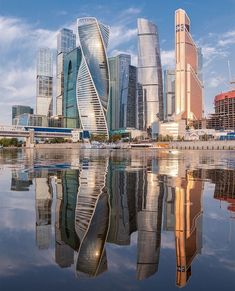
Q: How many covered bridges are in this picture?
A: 1